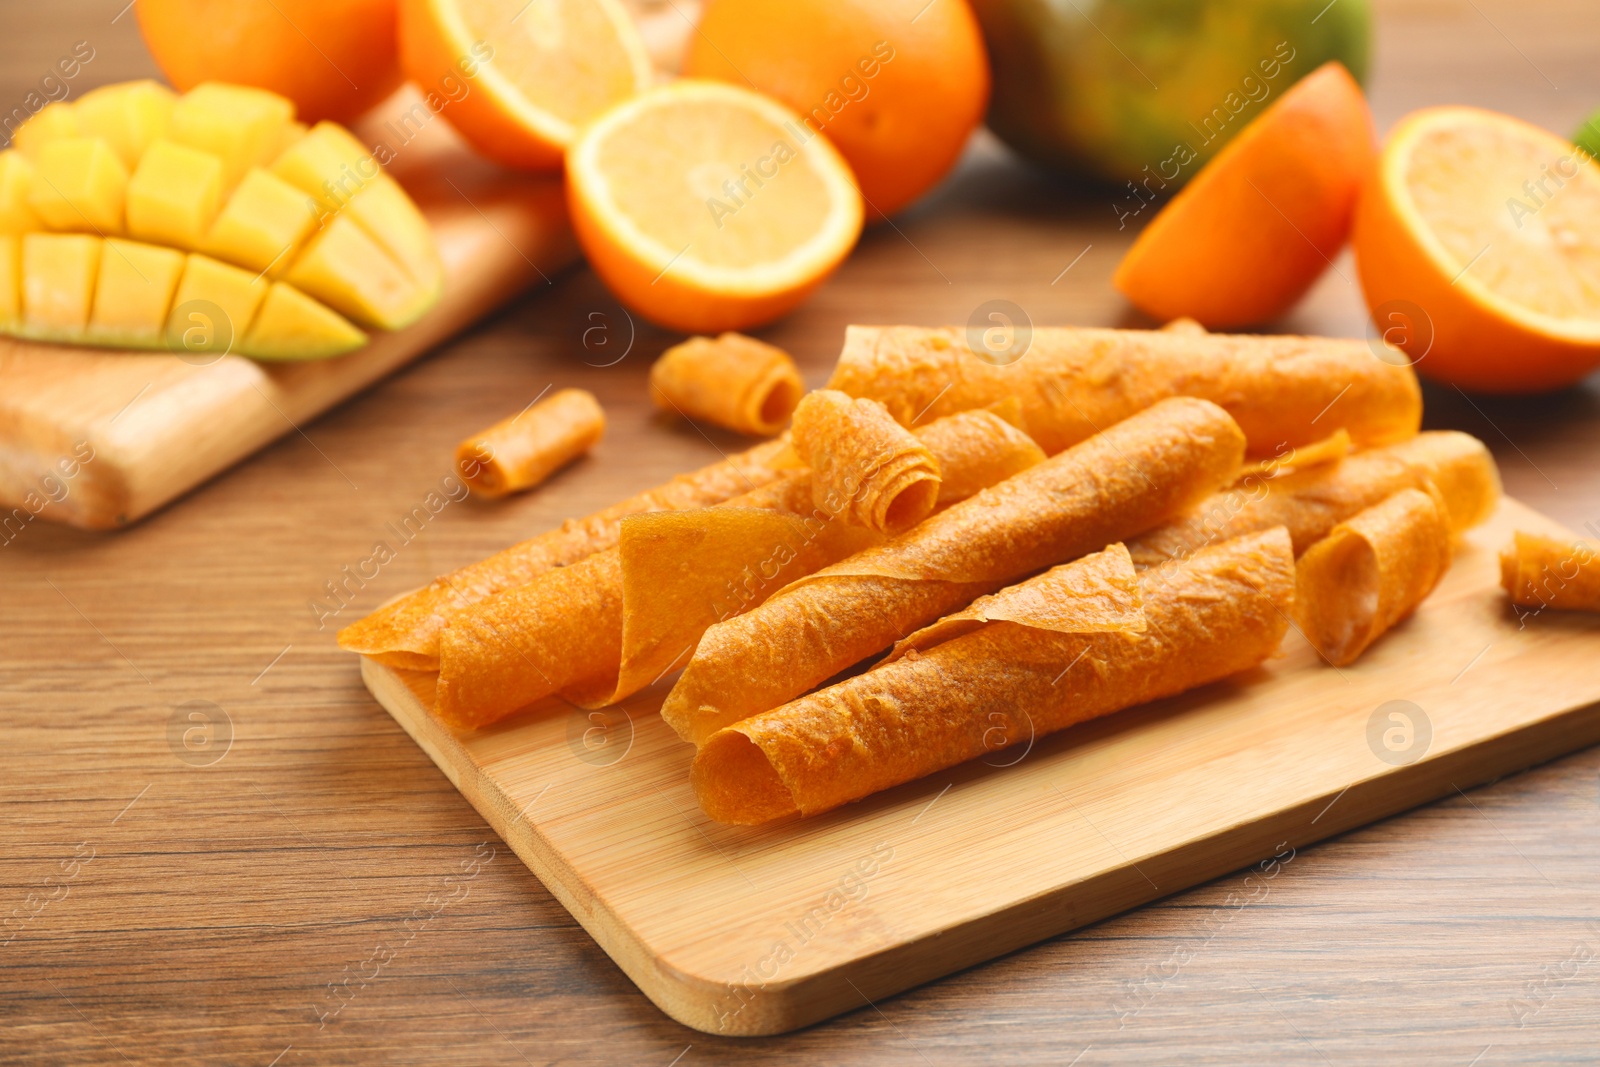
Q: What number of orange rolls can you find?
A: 11